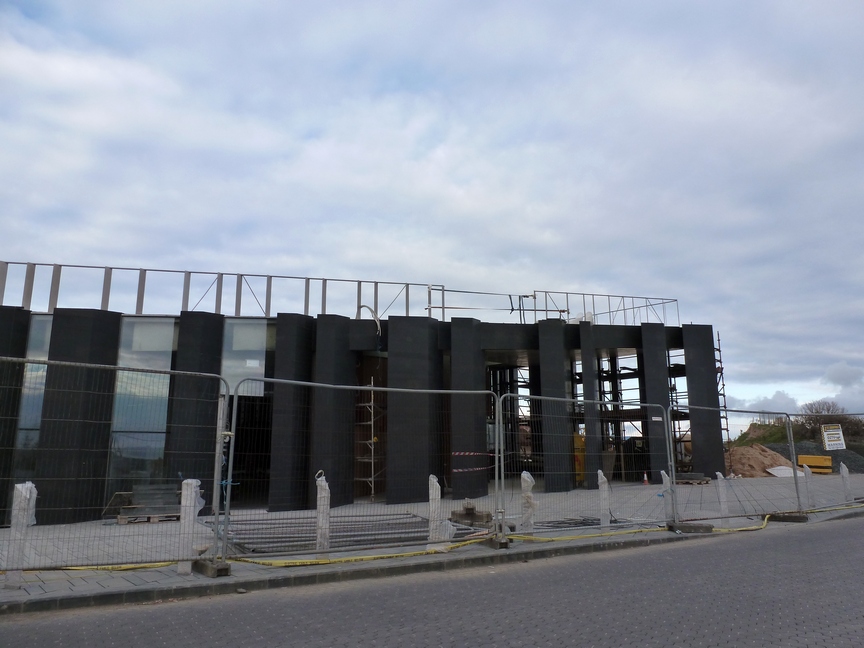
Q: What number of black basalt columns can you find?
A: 11